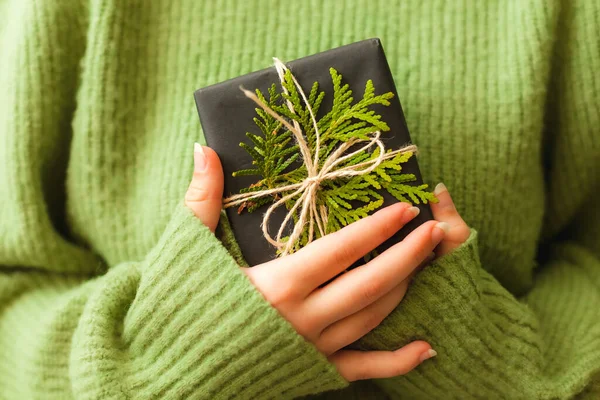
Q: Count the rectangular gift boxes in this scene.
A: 1